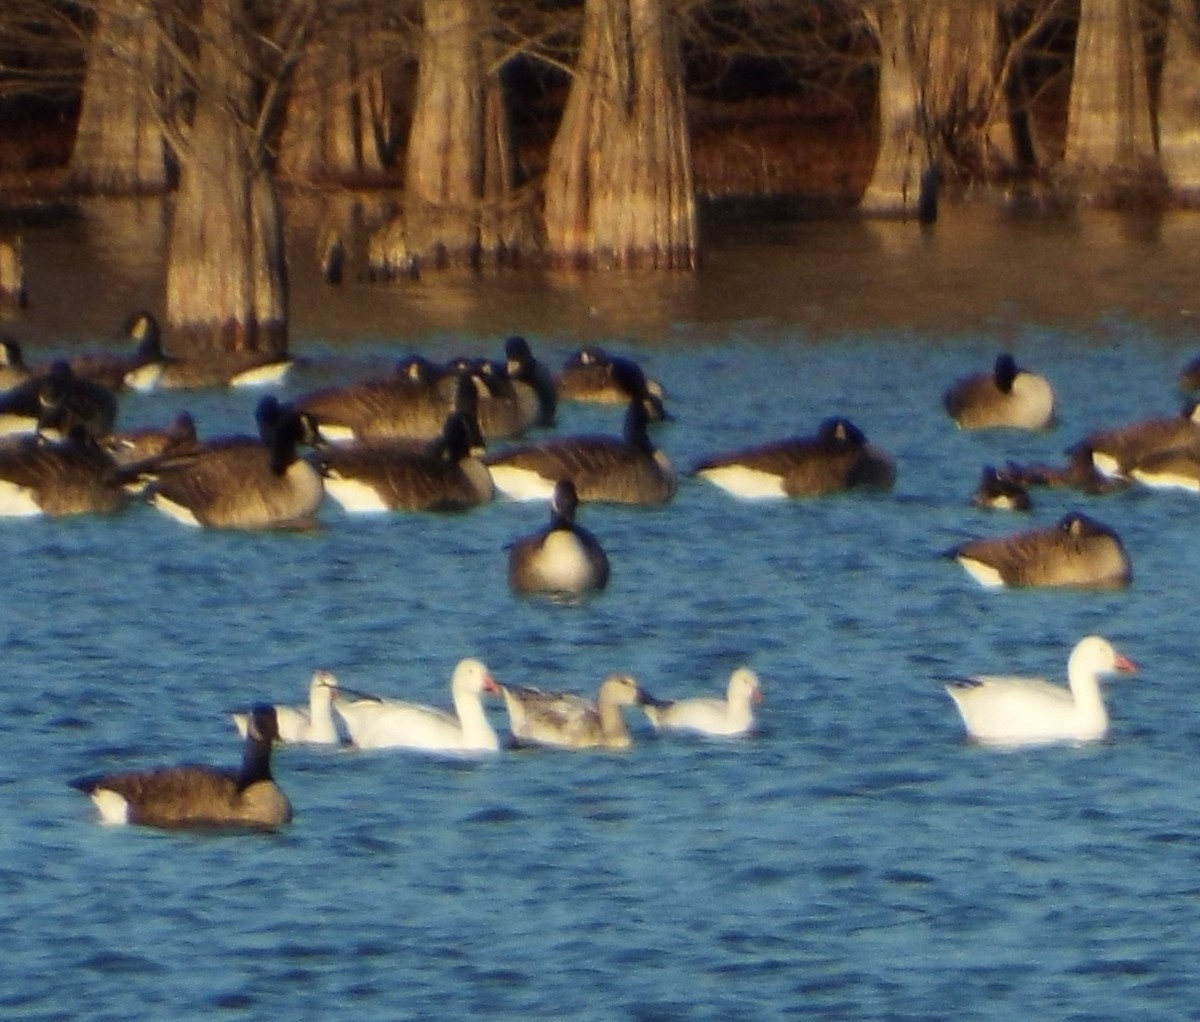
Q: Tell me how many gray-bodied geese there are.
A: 1